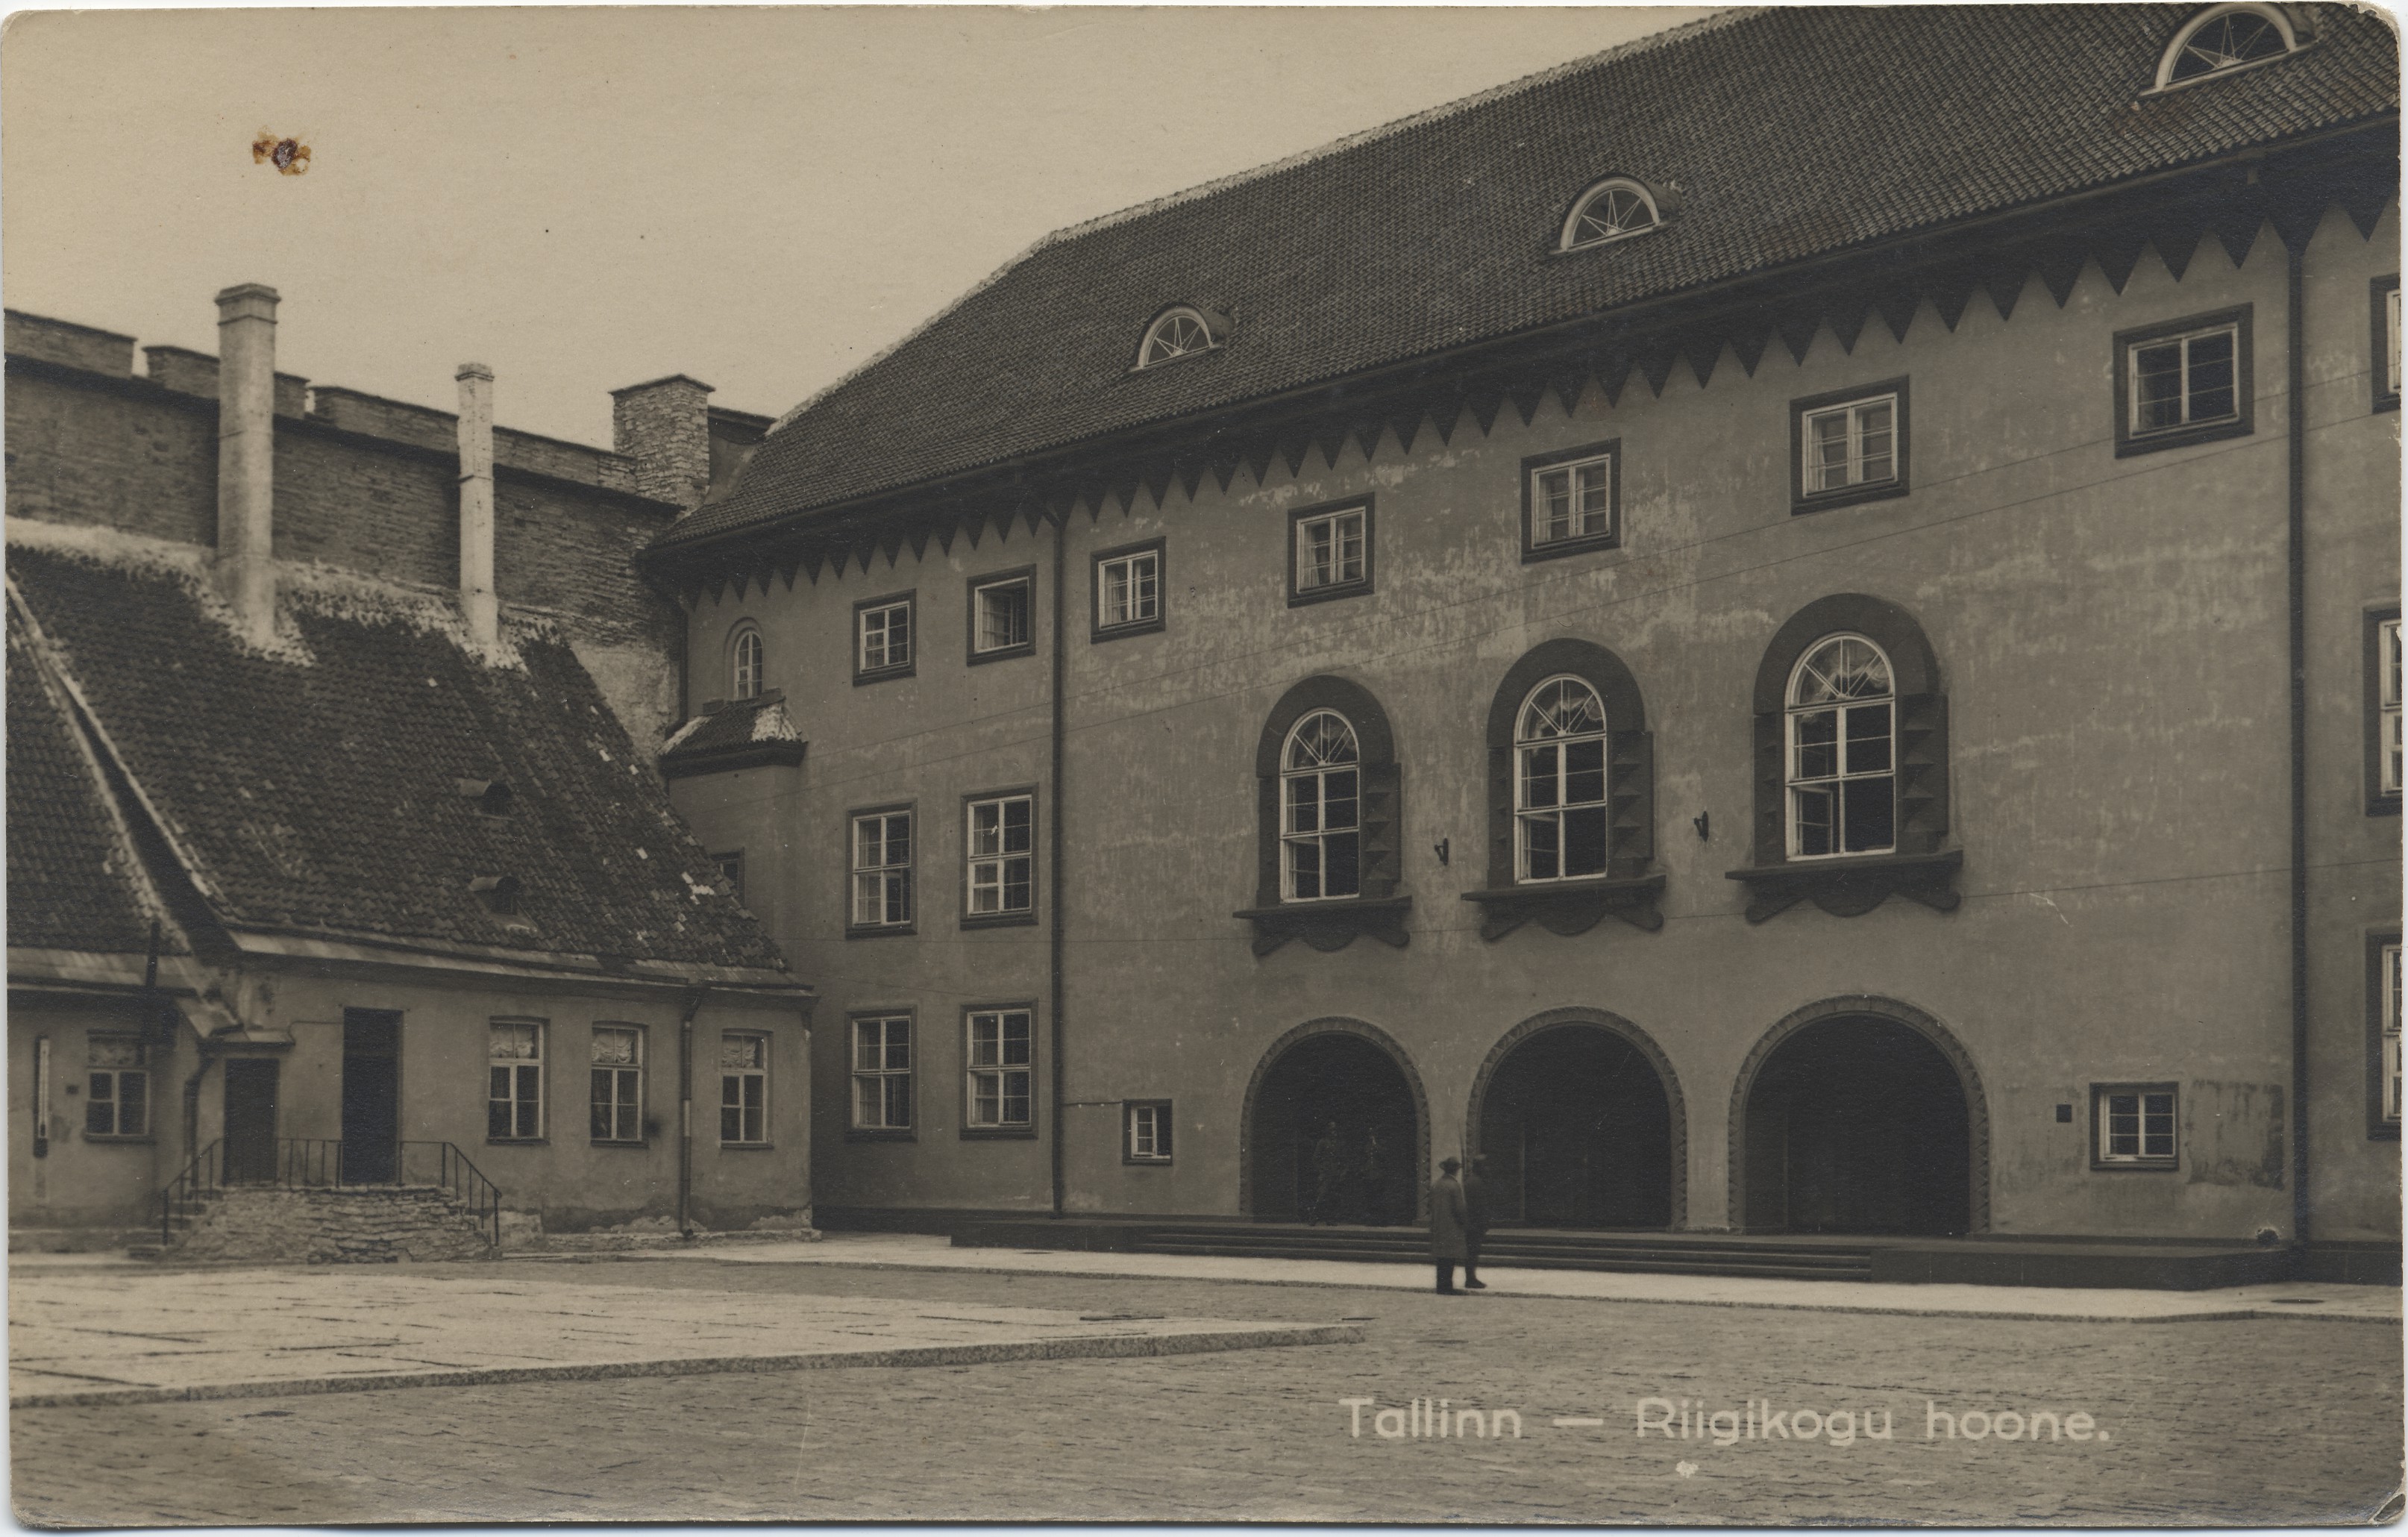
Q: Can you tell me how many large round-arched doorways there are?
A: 3